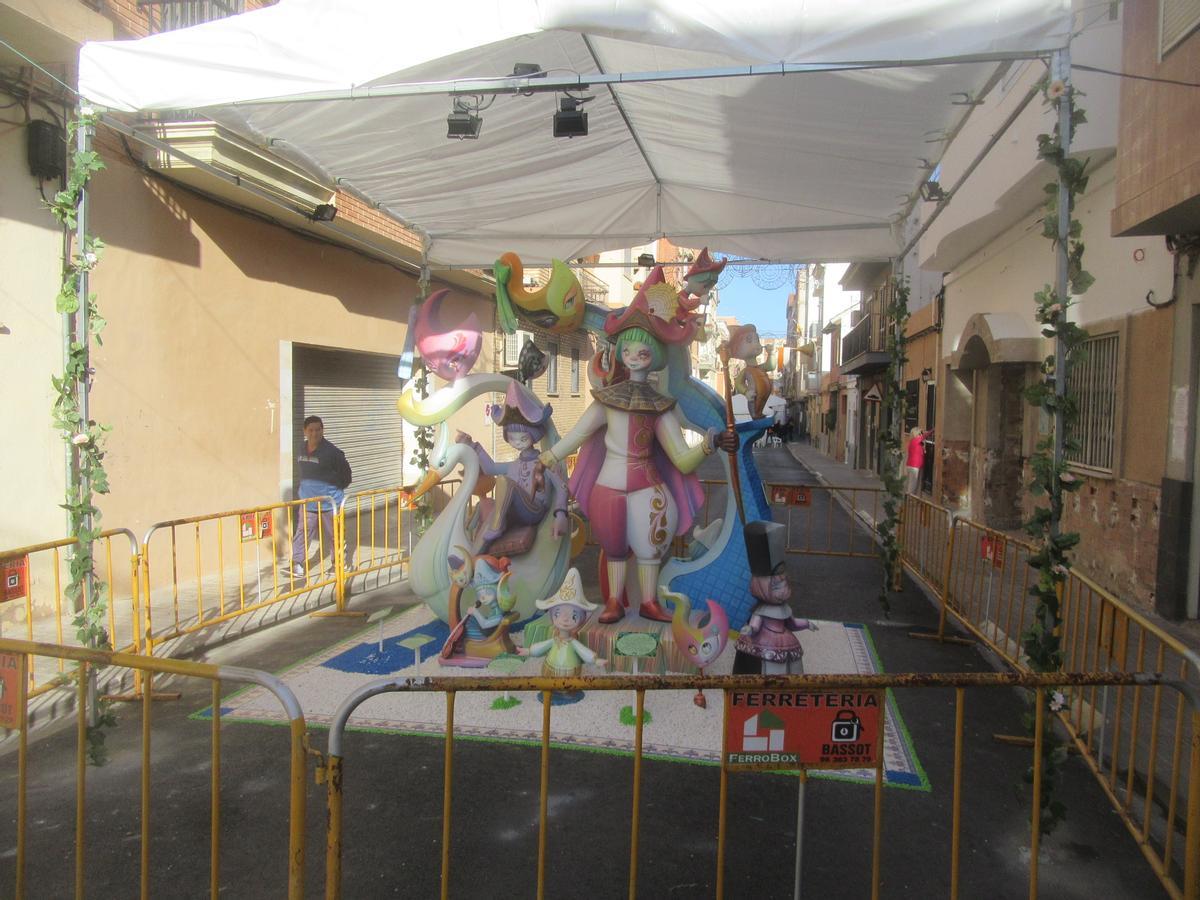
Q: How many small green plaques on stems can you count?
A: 4